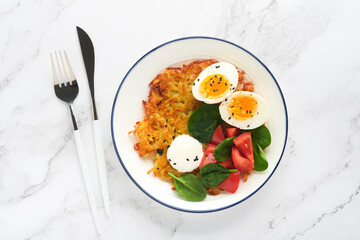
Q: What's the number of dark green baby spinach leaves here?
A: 6